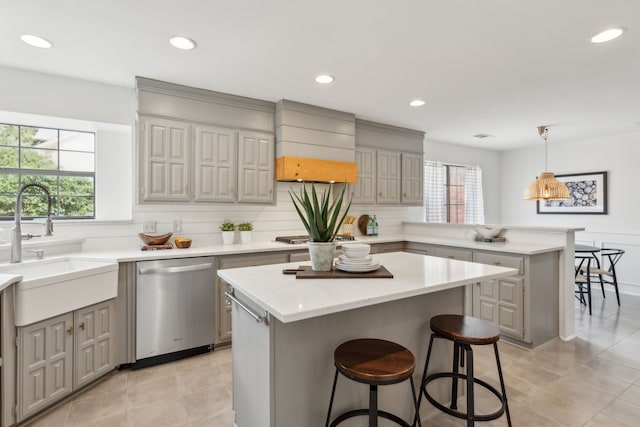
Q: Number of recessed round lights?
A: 5